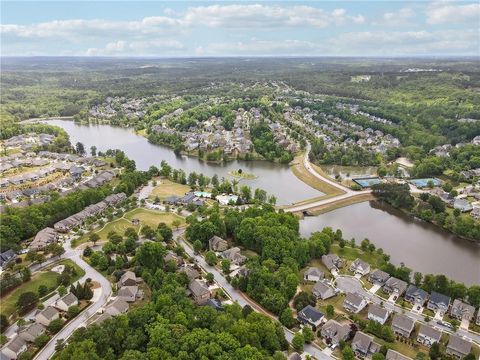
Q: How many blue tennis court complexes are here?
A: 2